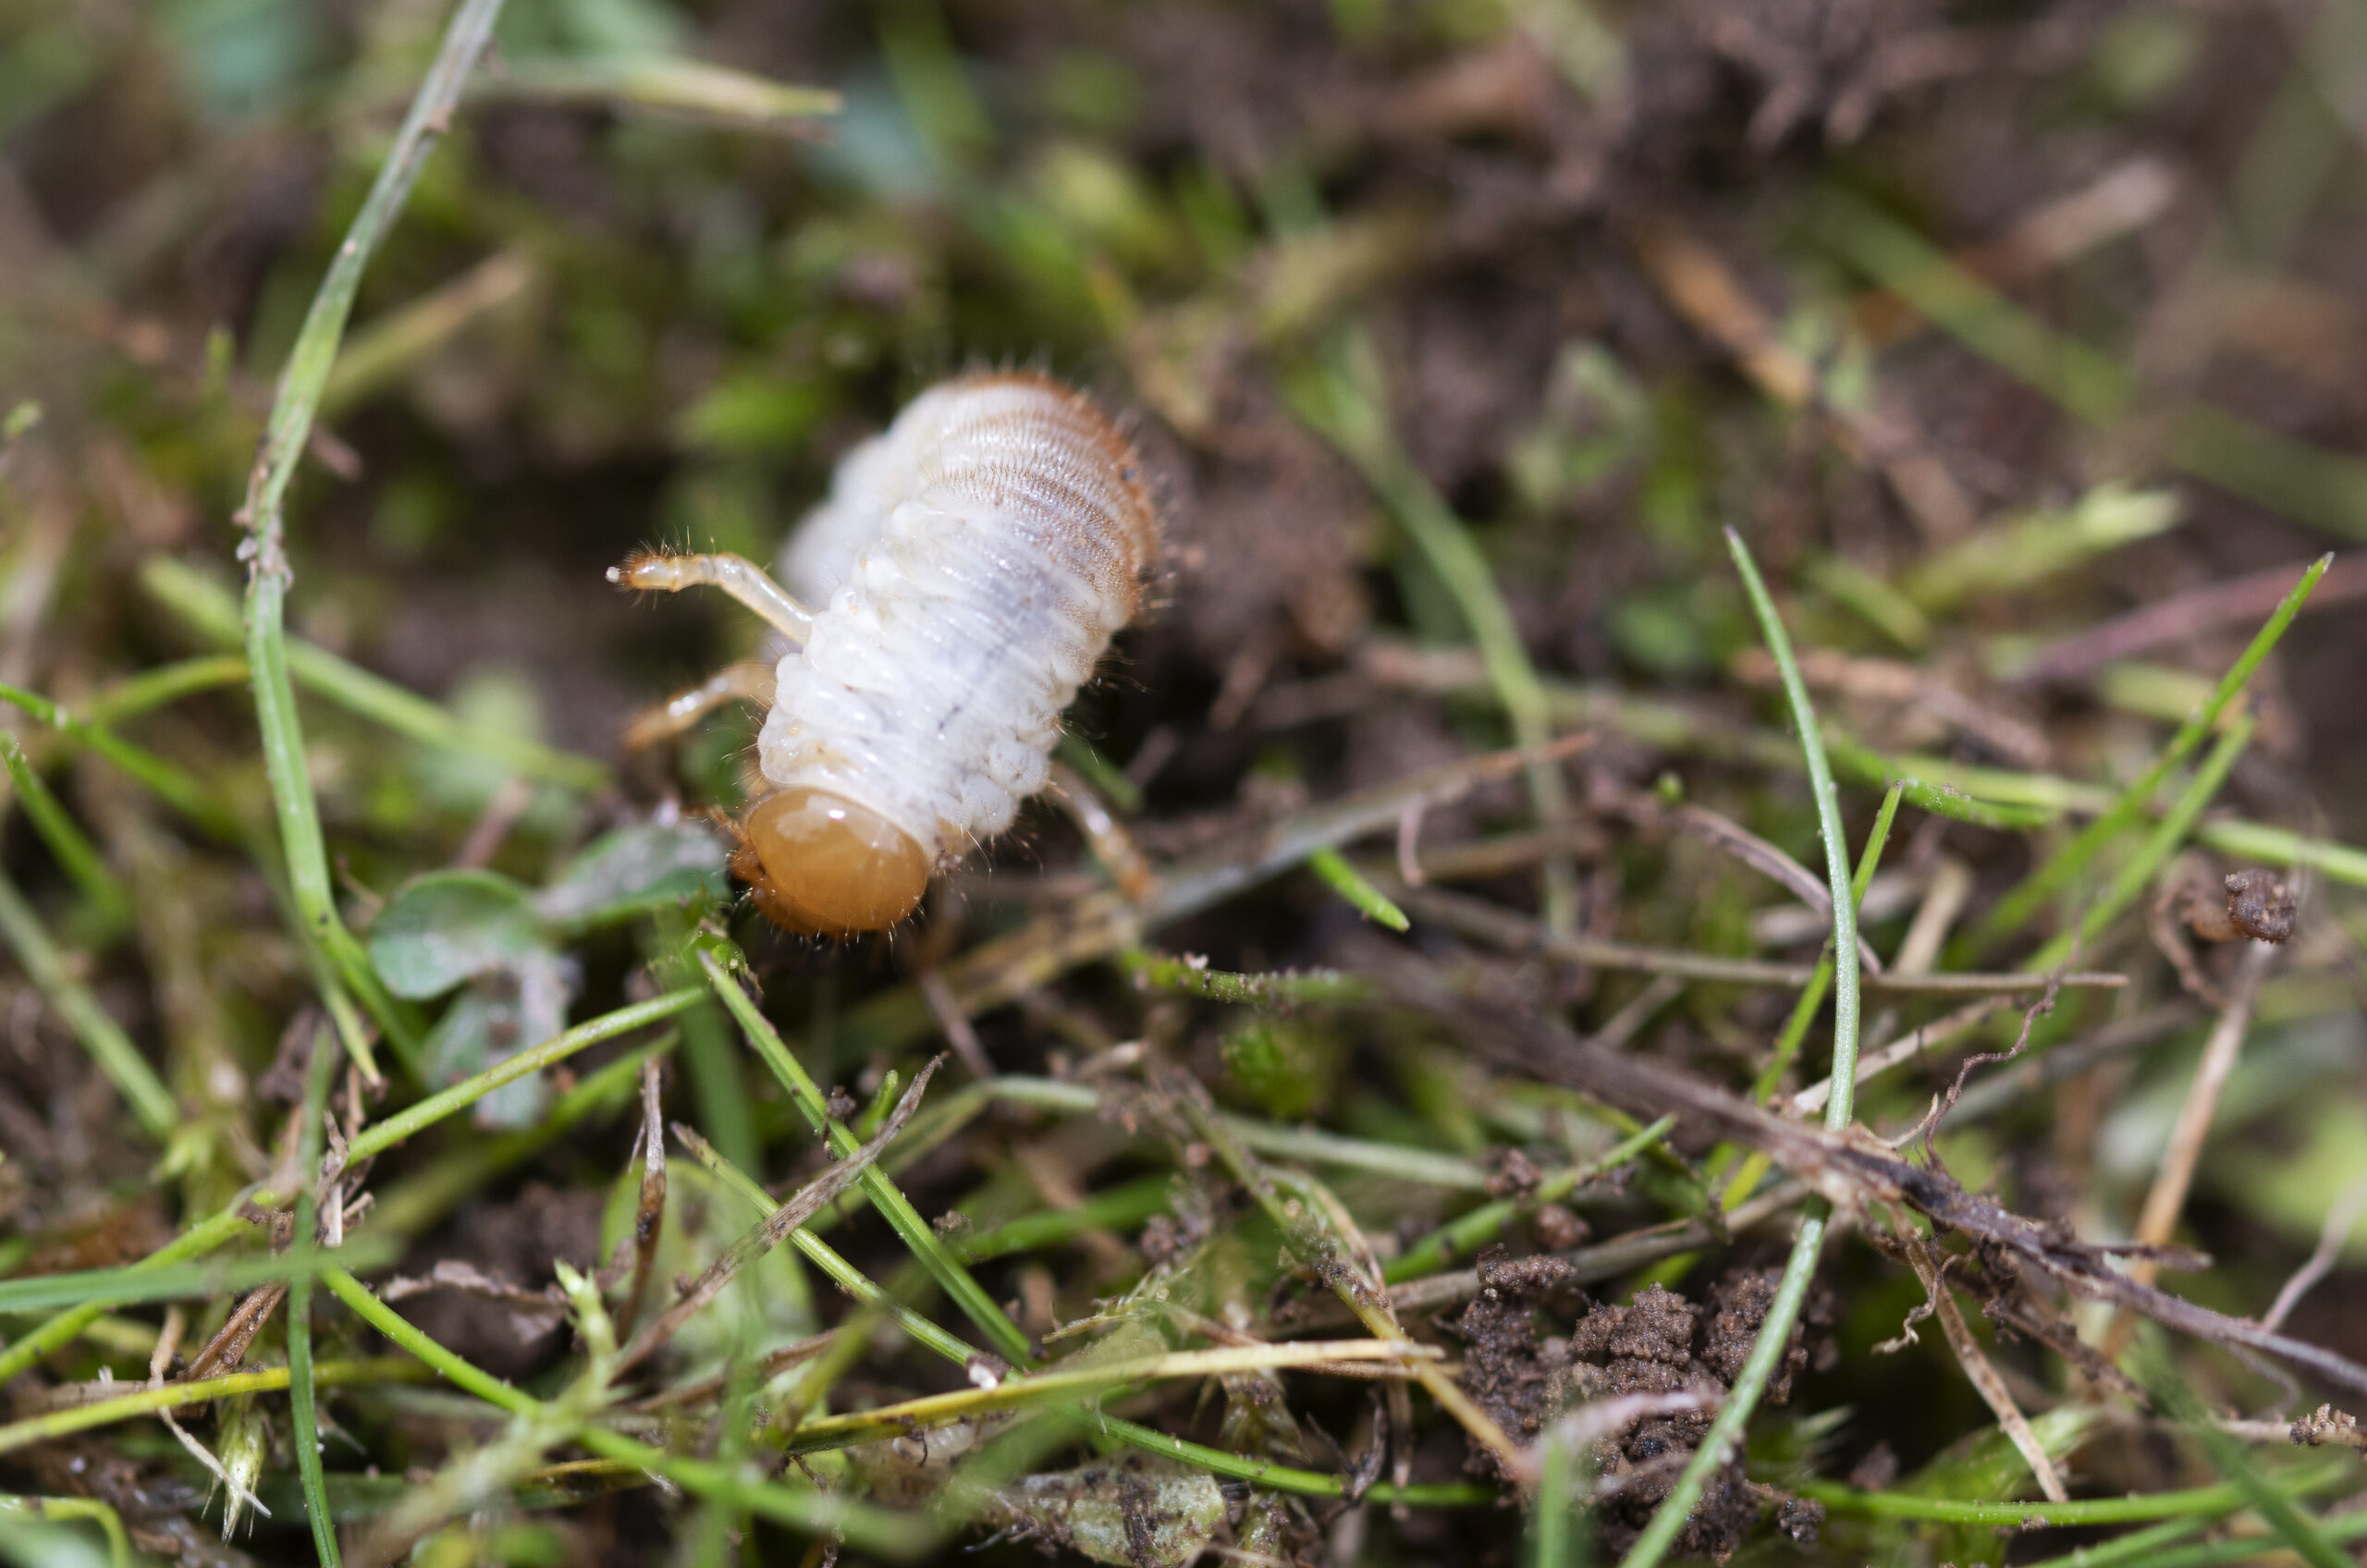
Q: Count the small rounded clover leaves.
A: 3